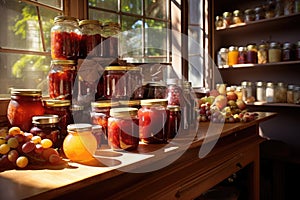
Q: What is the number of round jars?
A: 1